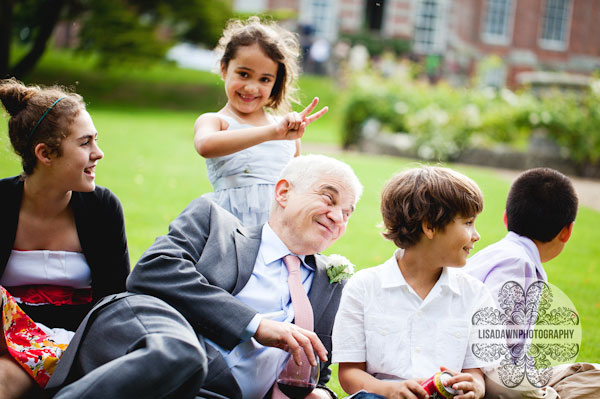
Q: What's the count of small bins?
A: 0